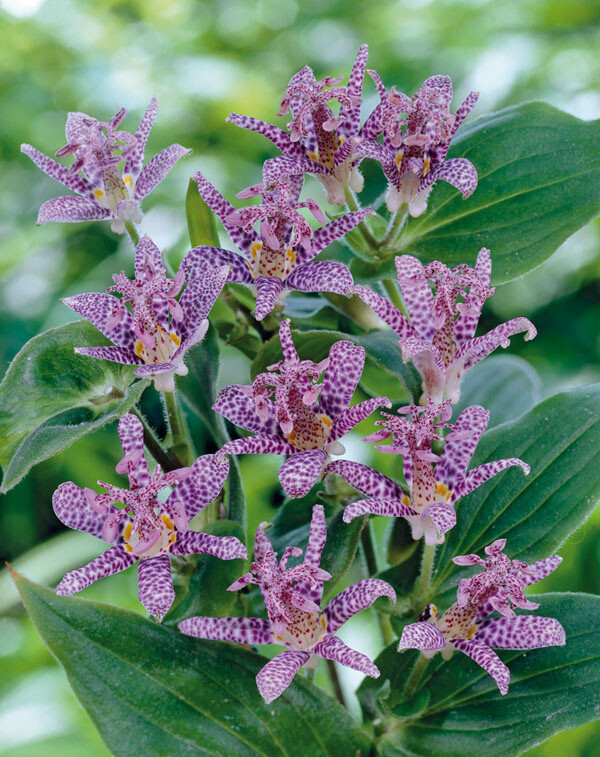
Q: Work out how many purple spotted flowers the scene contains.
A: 11